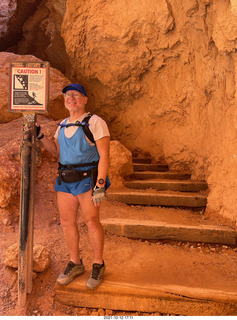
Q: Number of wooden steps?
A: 7